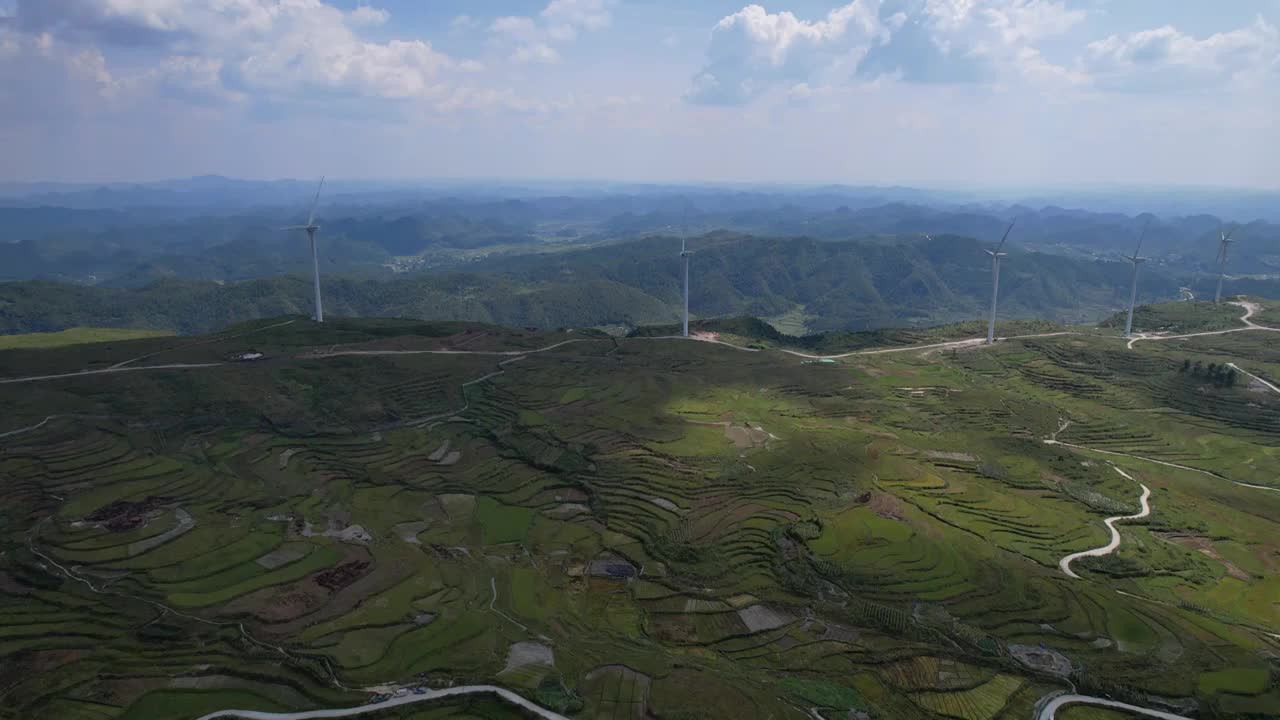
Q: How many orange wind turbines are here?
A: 0